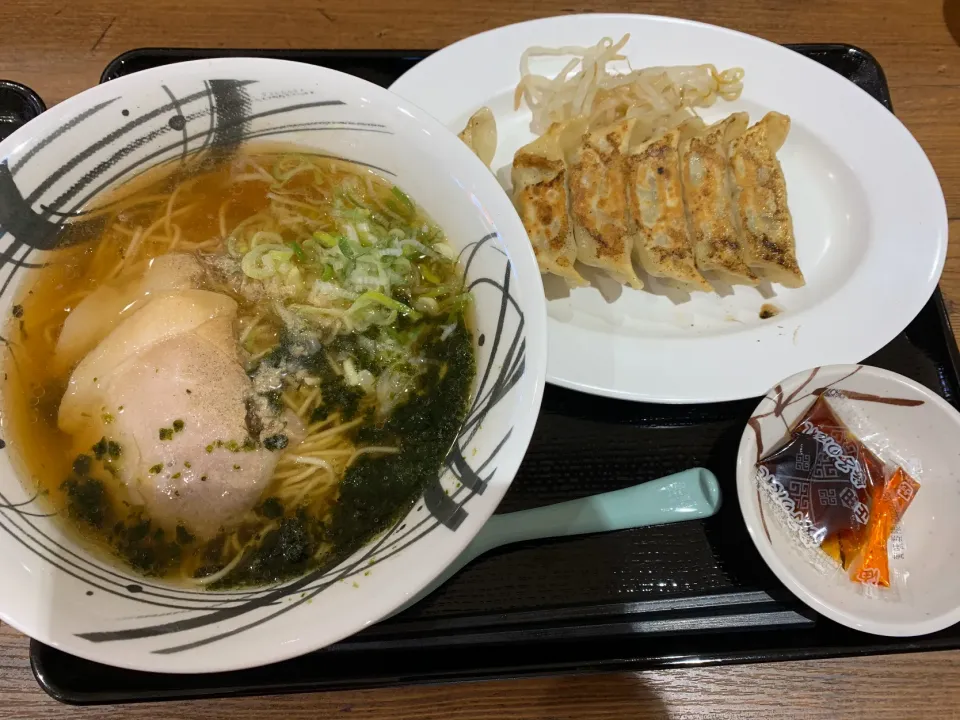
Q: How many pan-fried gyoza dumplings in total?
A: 6